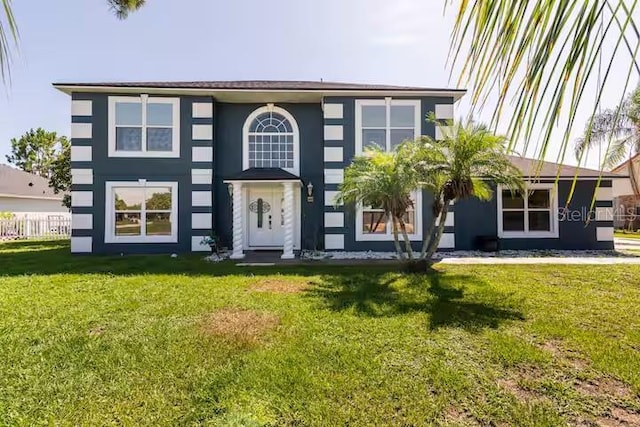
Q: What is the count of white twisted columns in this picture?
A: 2